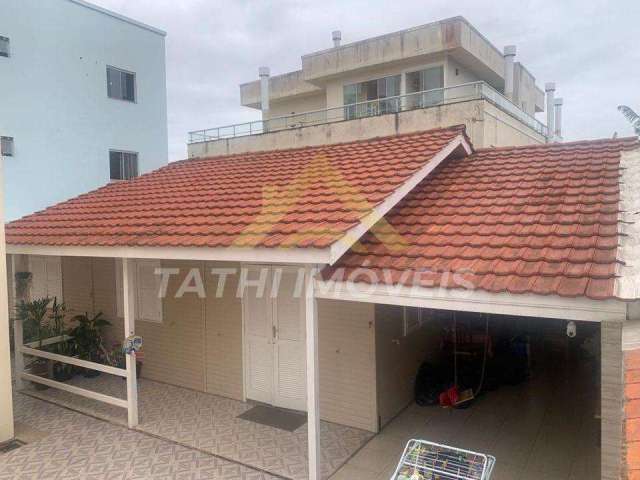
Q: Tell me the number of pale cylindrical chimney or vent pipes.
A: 5